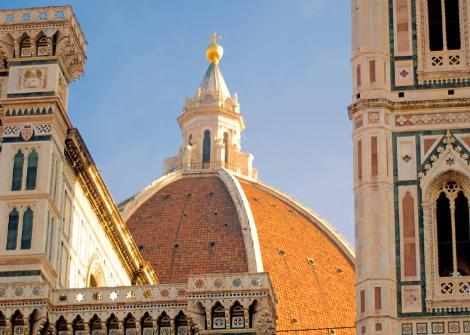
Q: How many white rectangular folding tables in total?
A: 0